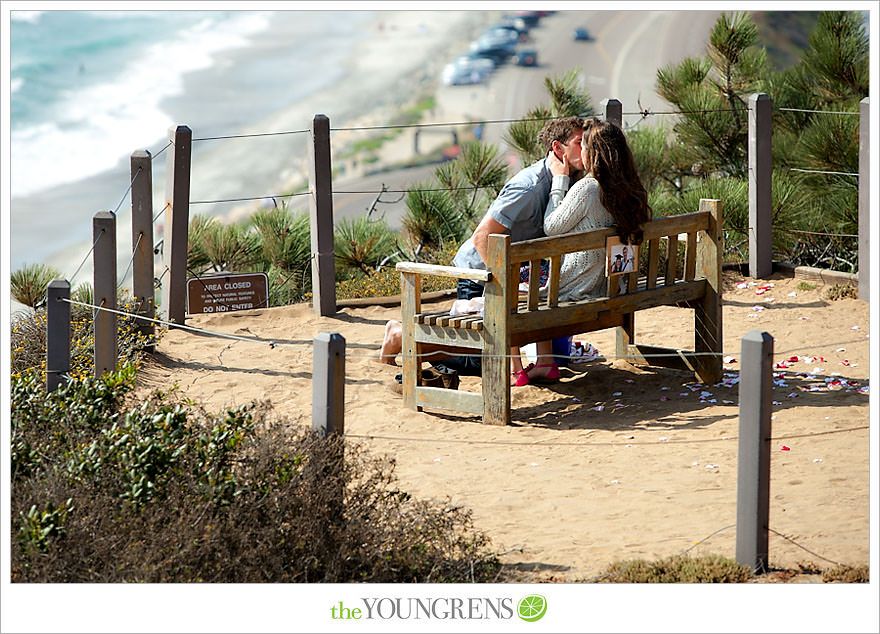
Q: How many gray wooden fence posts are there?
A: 10